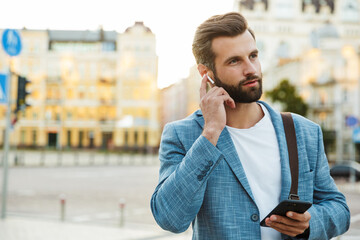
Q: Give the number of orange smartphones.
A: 0